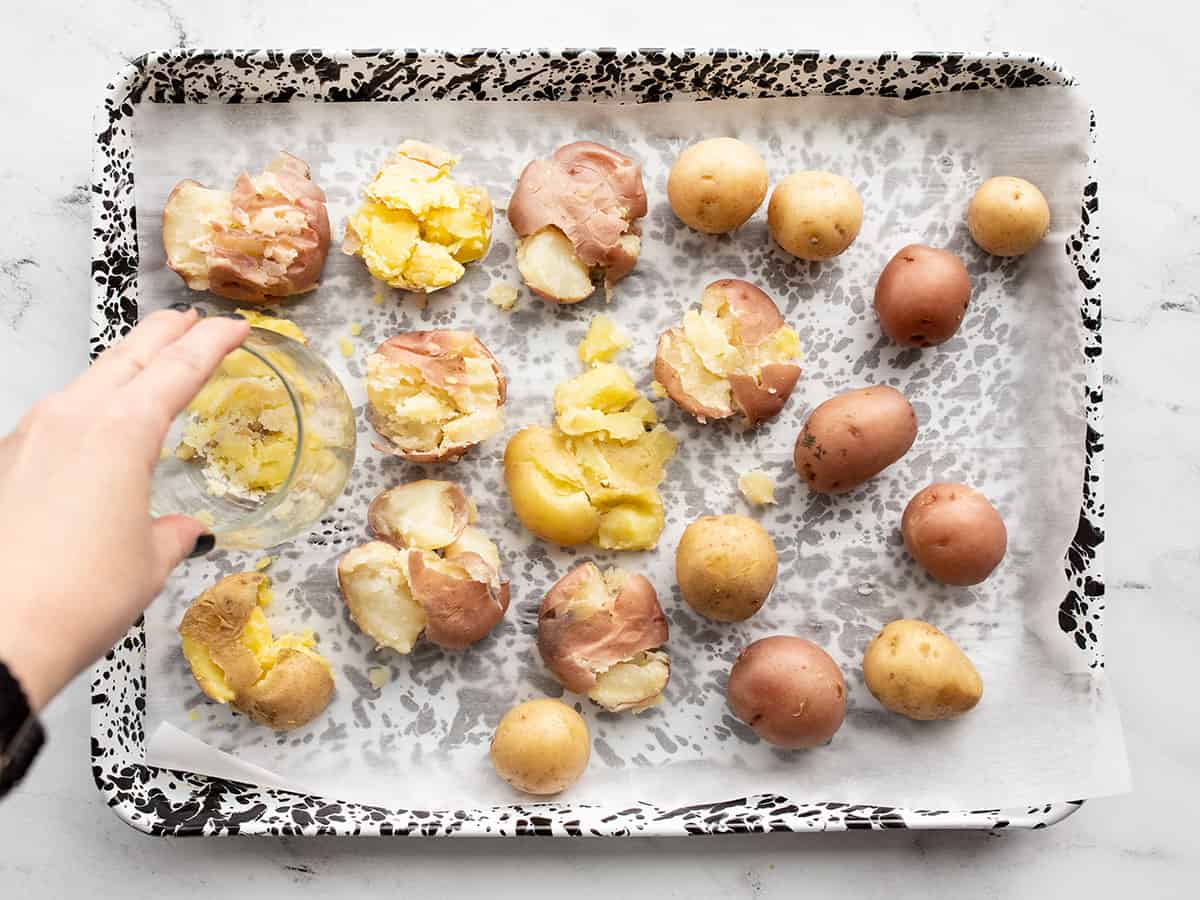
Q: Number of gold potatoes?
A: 10